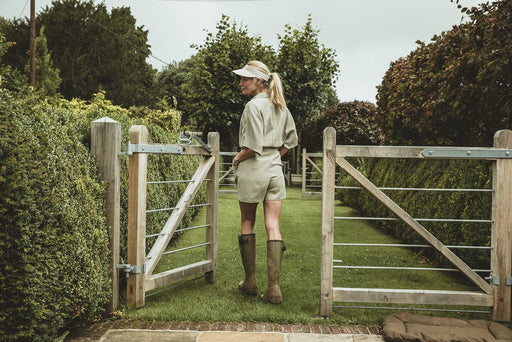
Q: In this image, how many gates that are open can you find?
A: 1